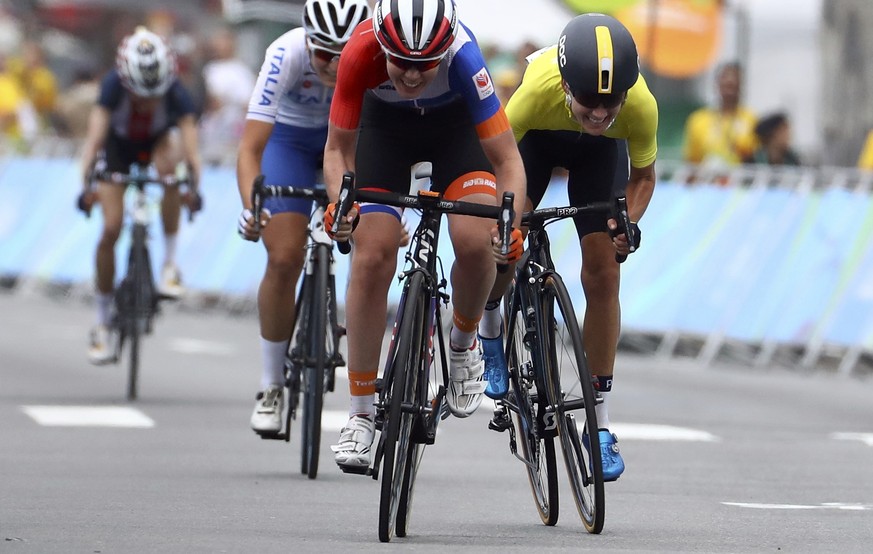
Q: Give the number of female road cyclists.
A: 4